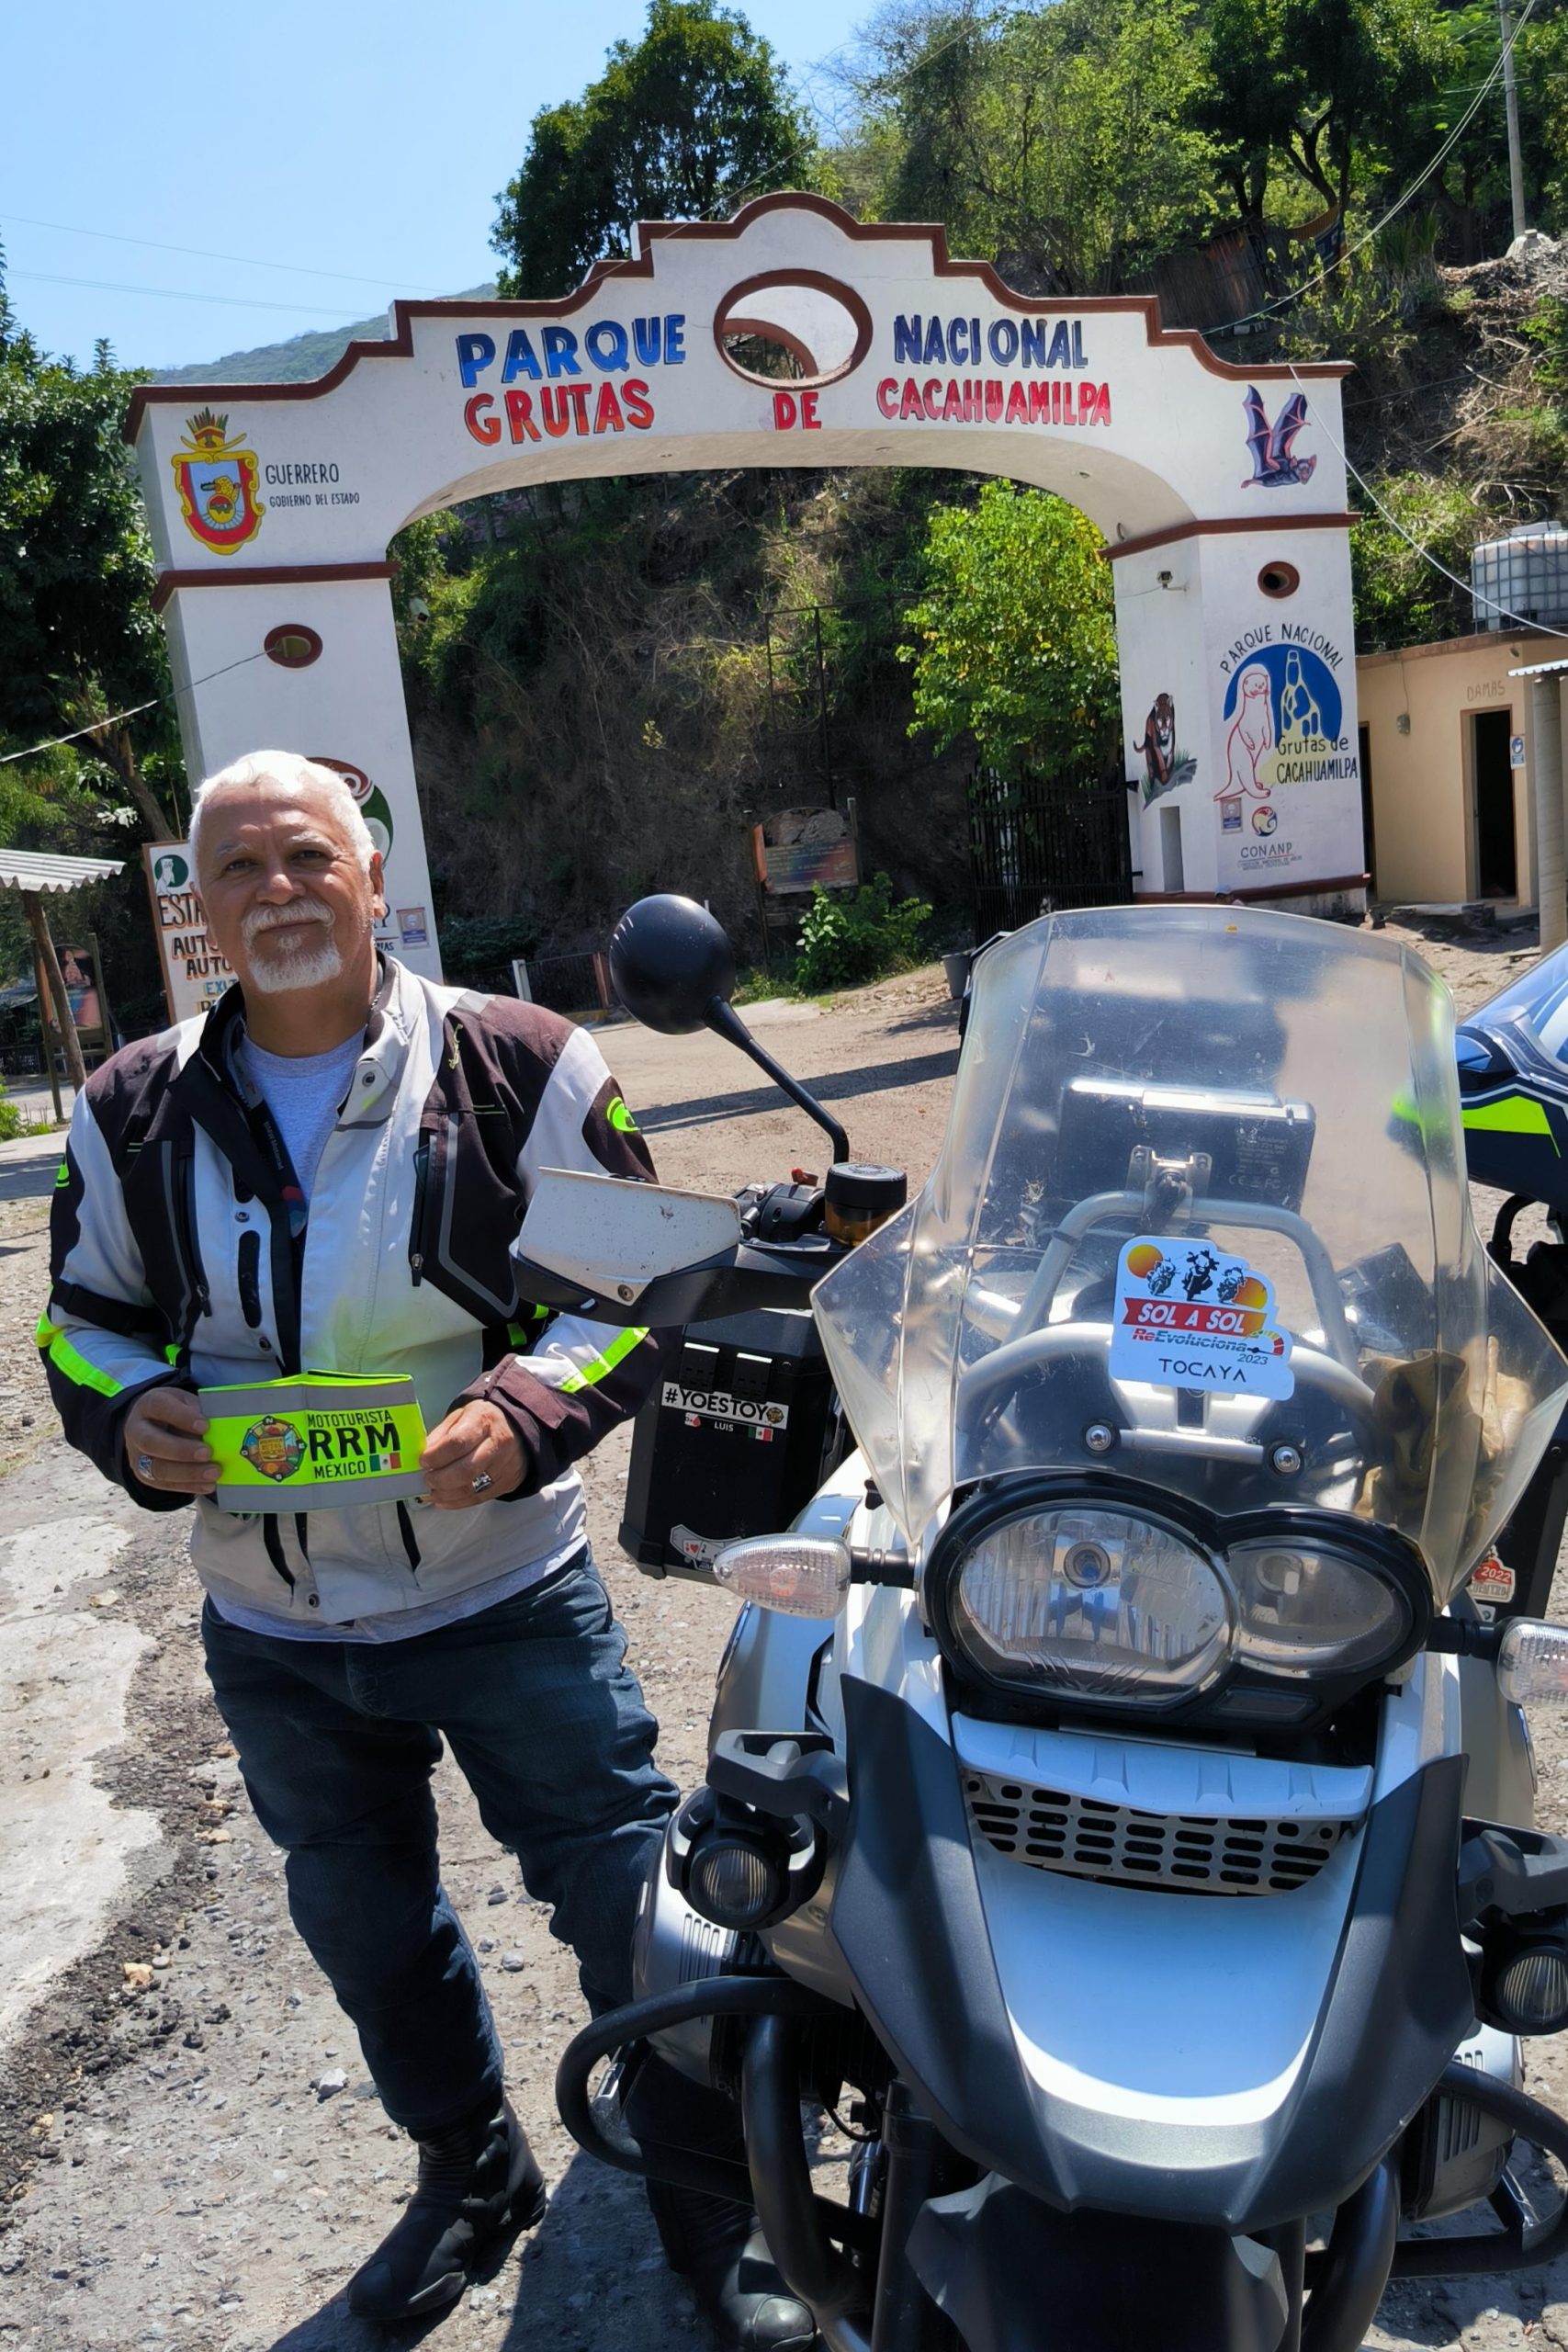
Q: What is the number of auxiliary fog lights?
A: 2